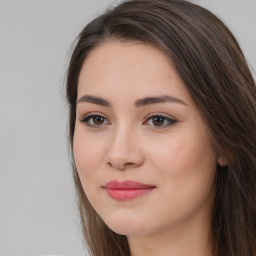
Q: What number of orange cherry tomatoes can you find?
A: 0